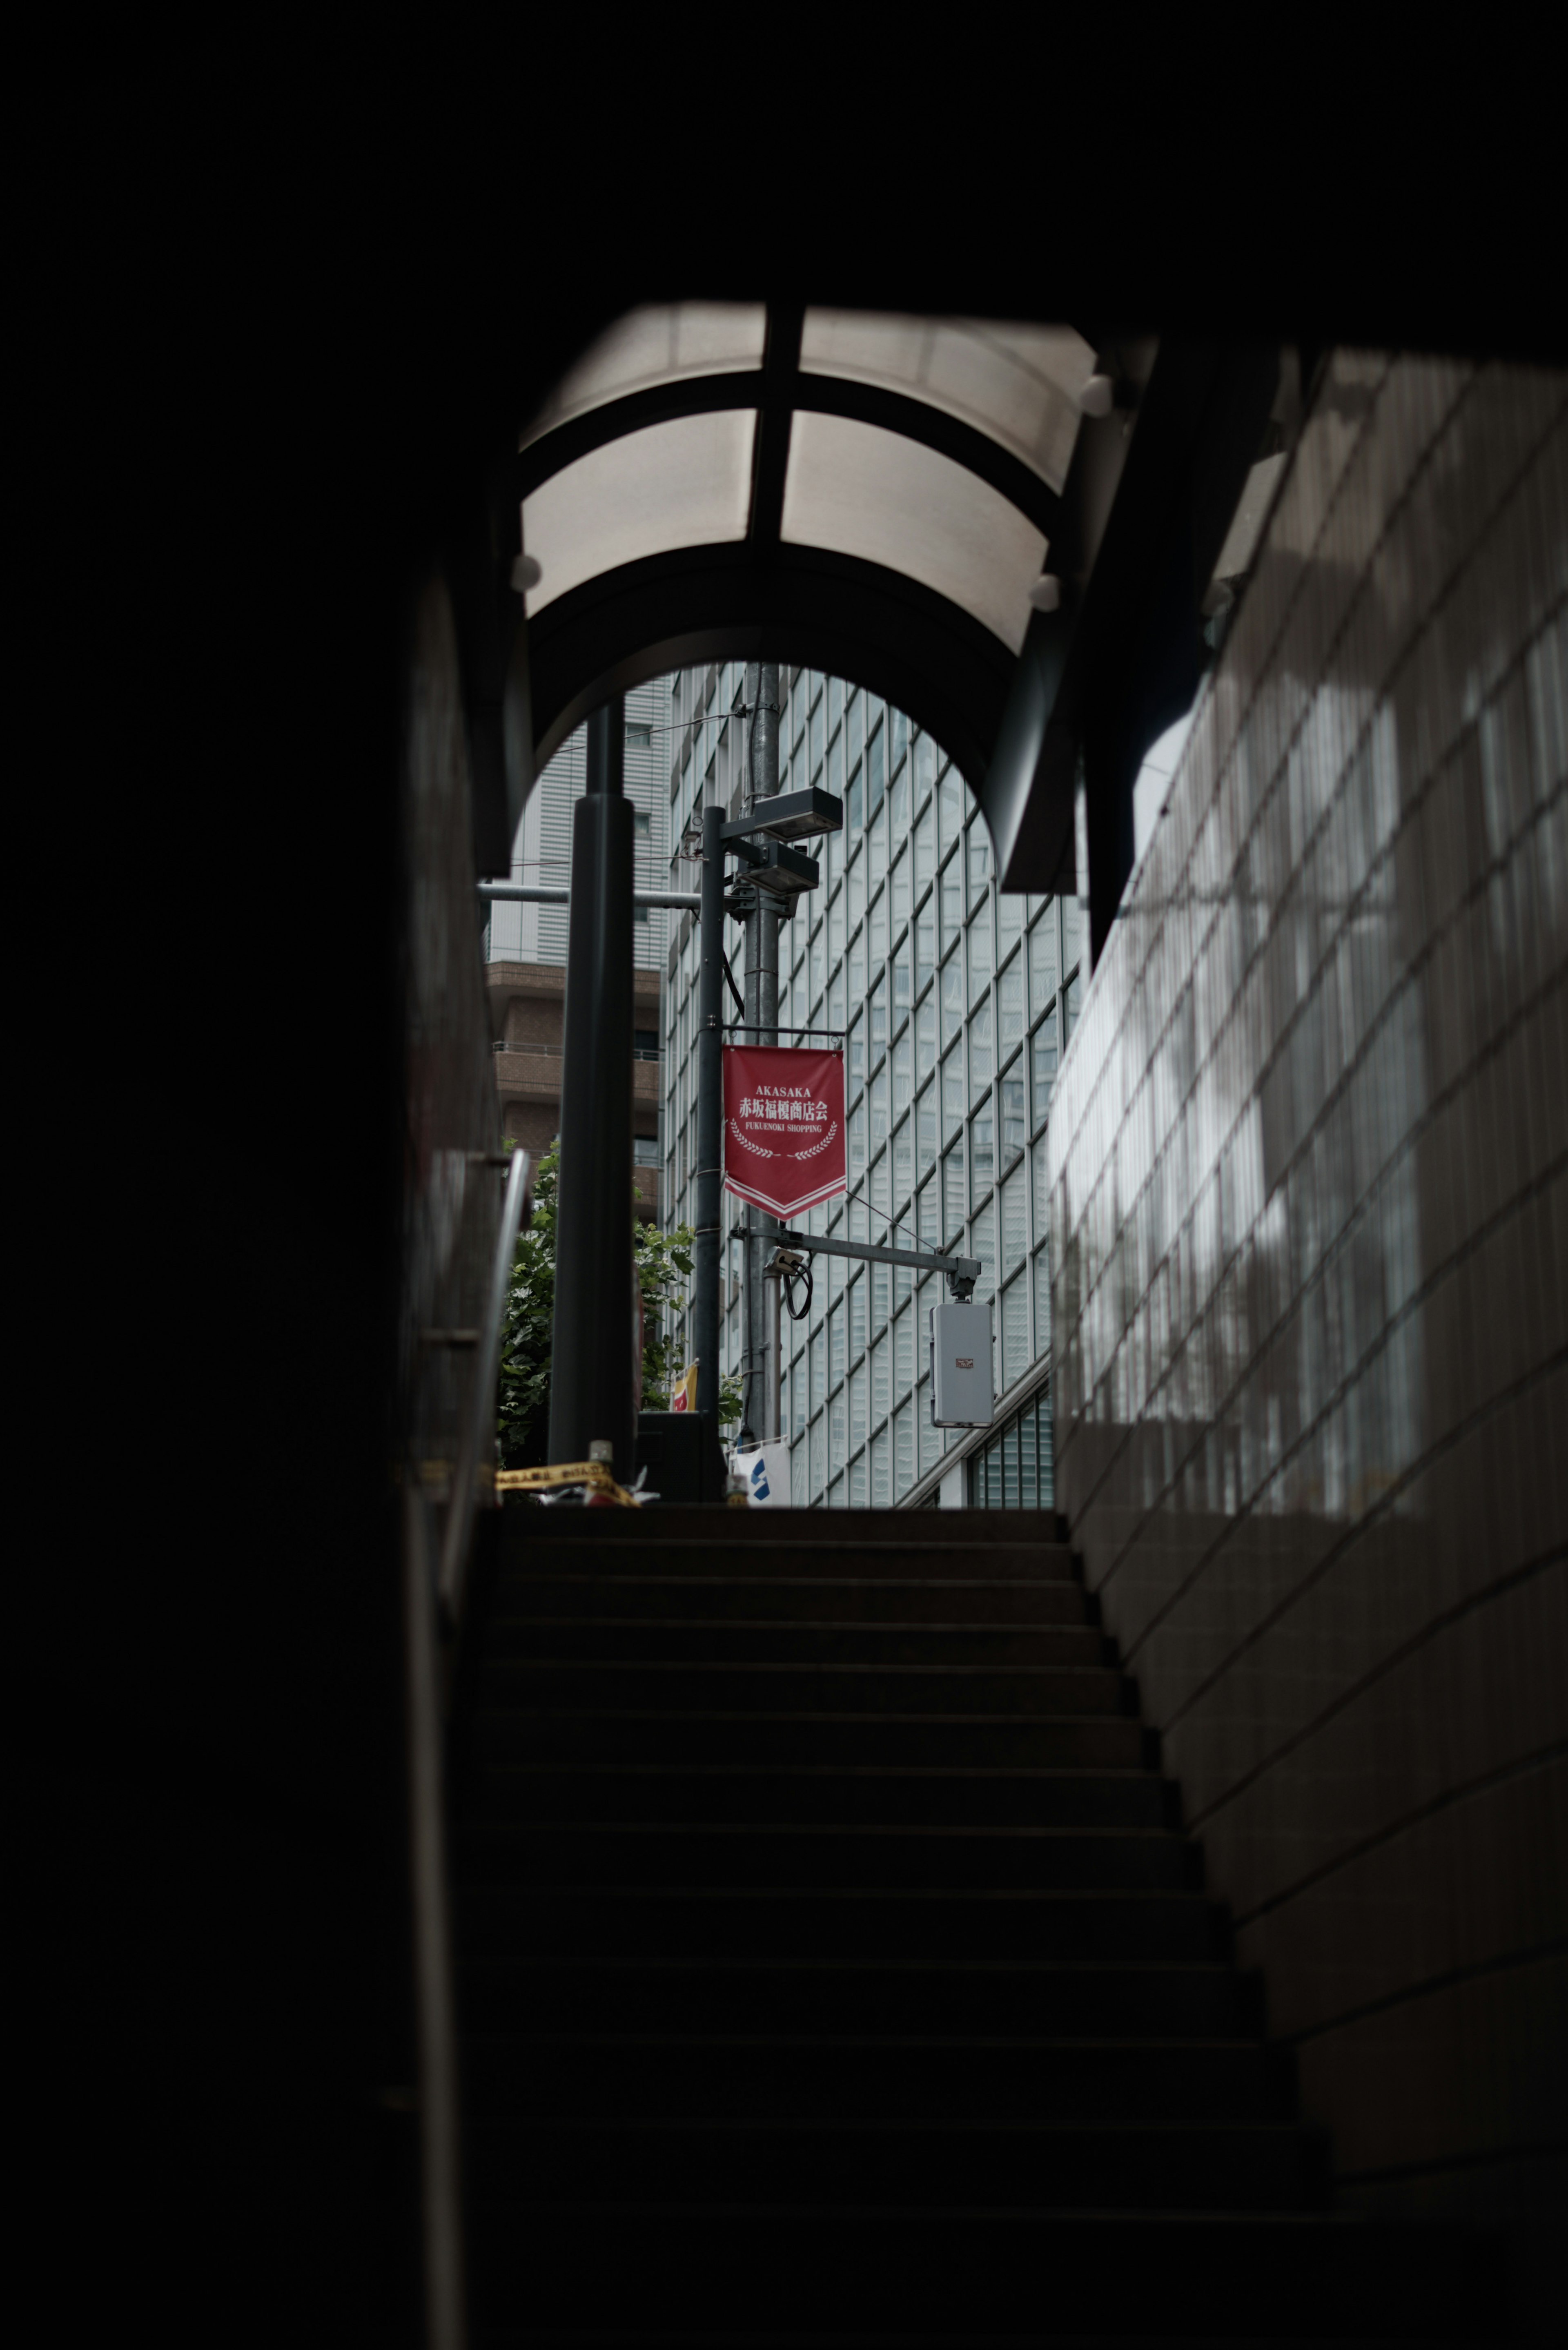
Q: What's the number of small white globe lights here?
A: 3